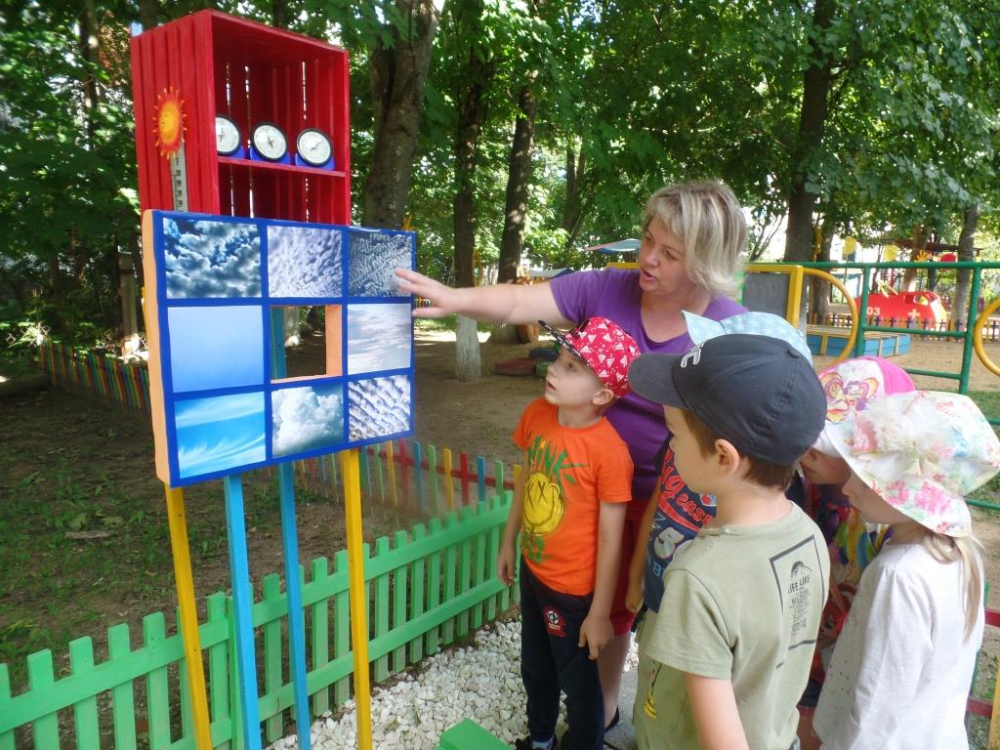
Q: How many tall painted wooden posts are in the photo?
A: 4